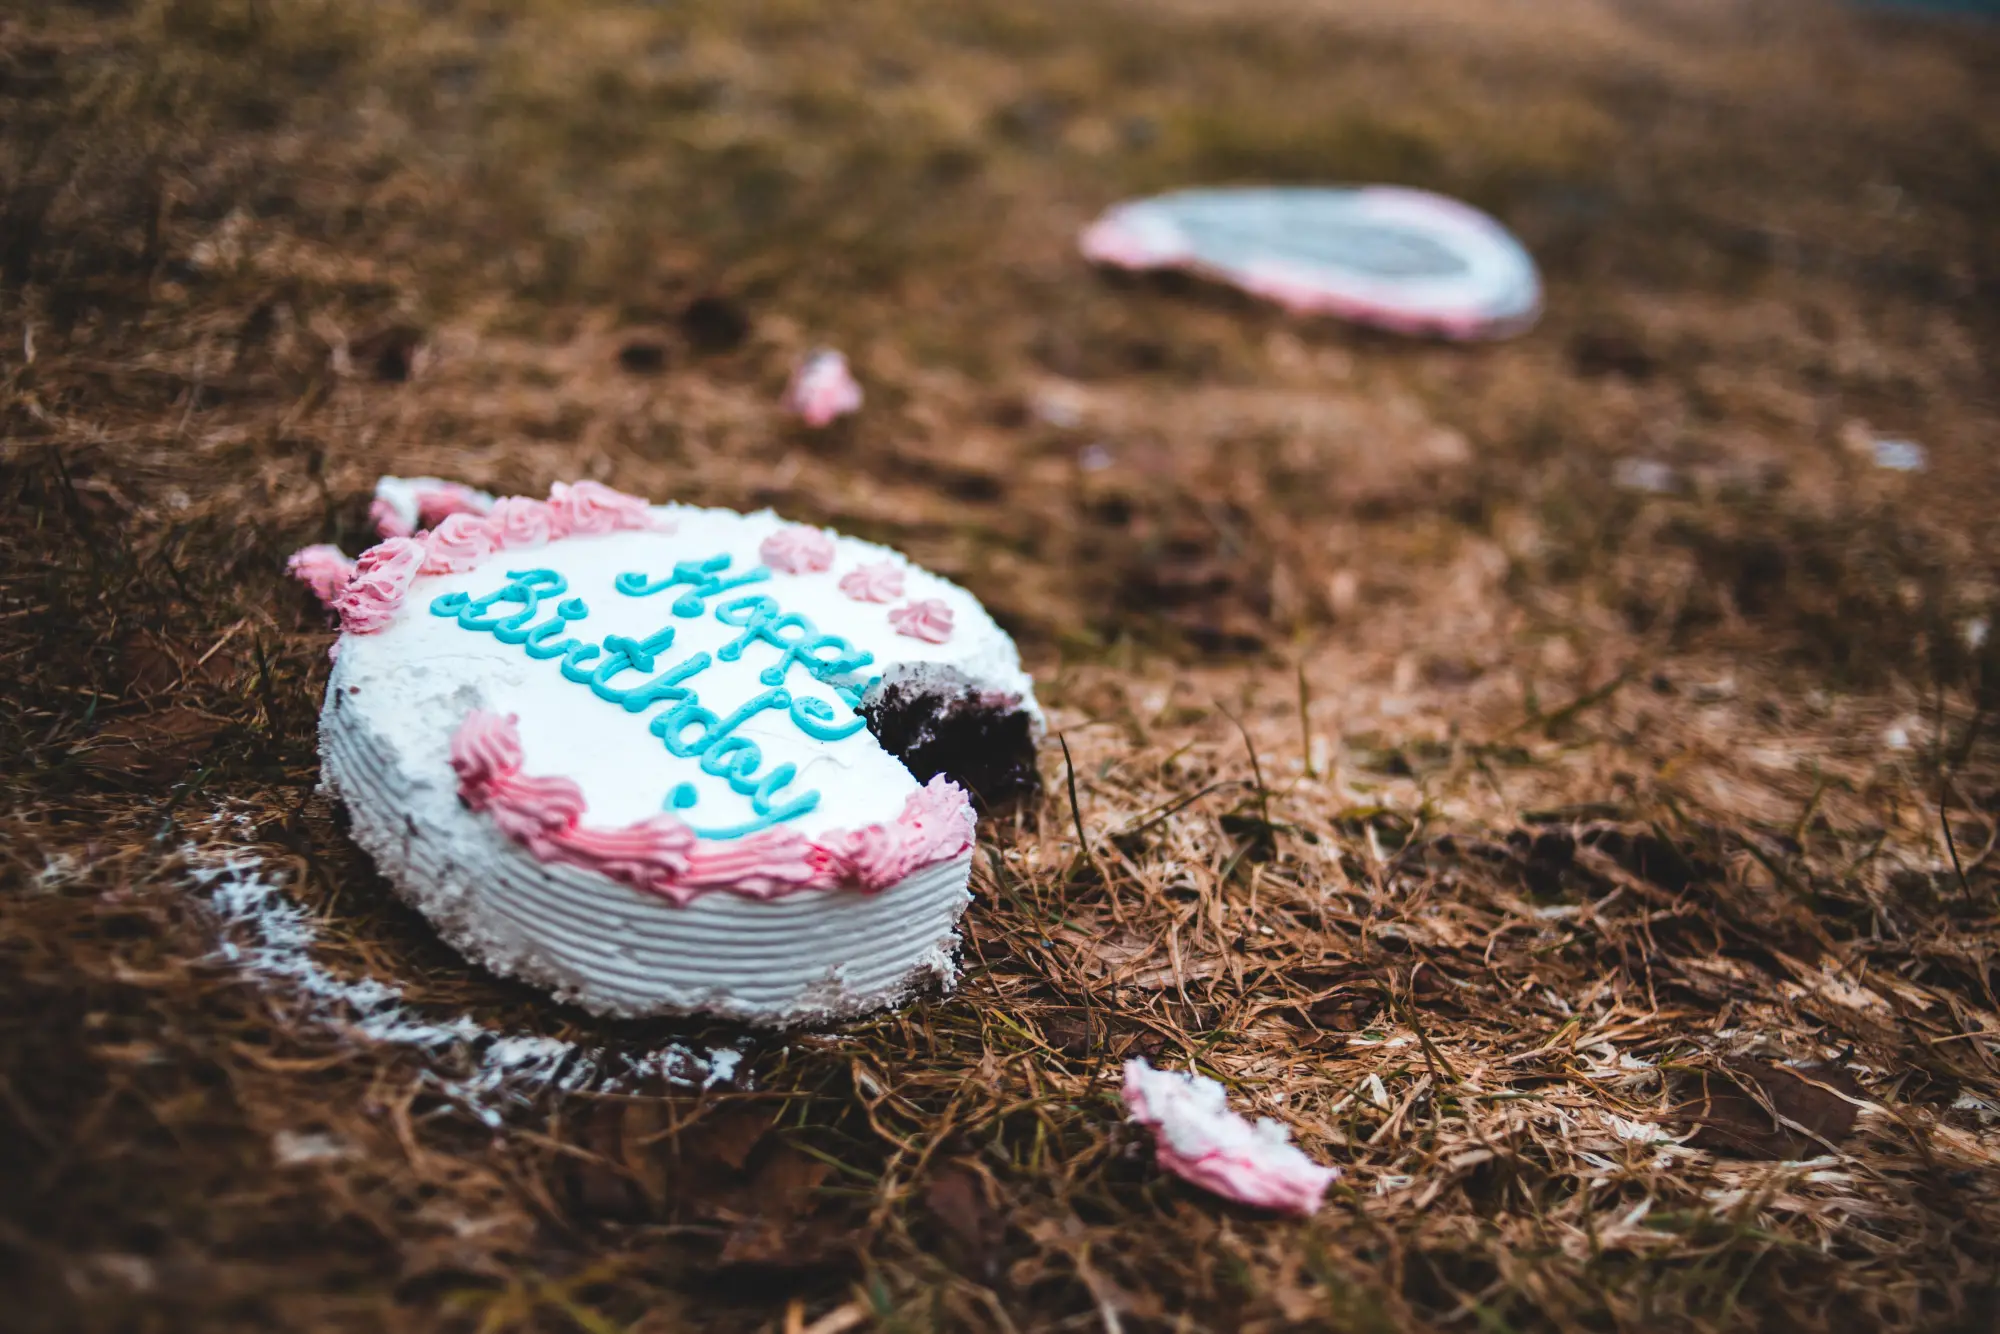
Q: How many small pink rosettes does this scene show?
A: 3